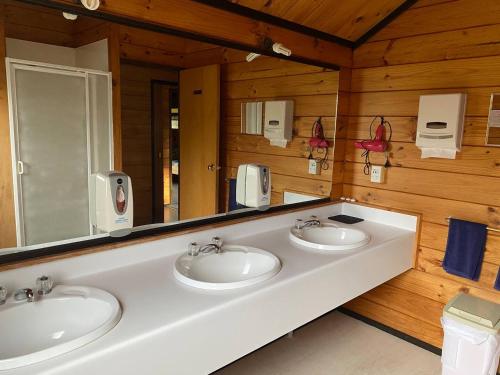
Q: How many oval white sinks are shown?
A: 3